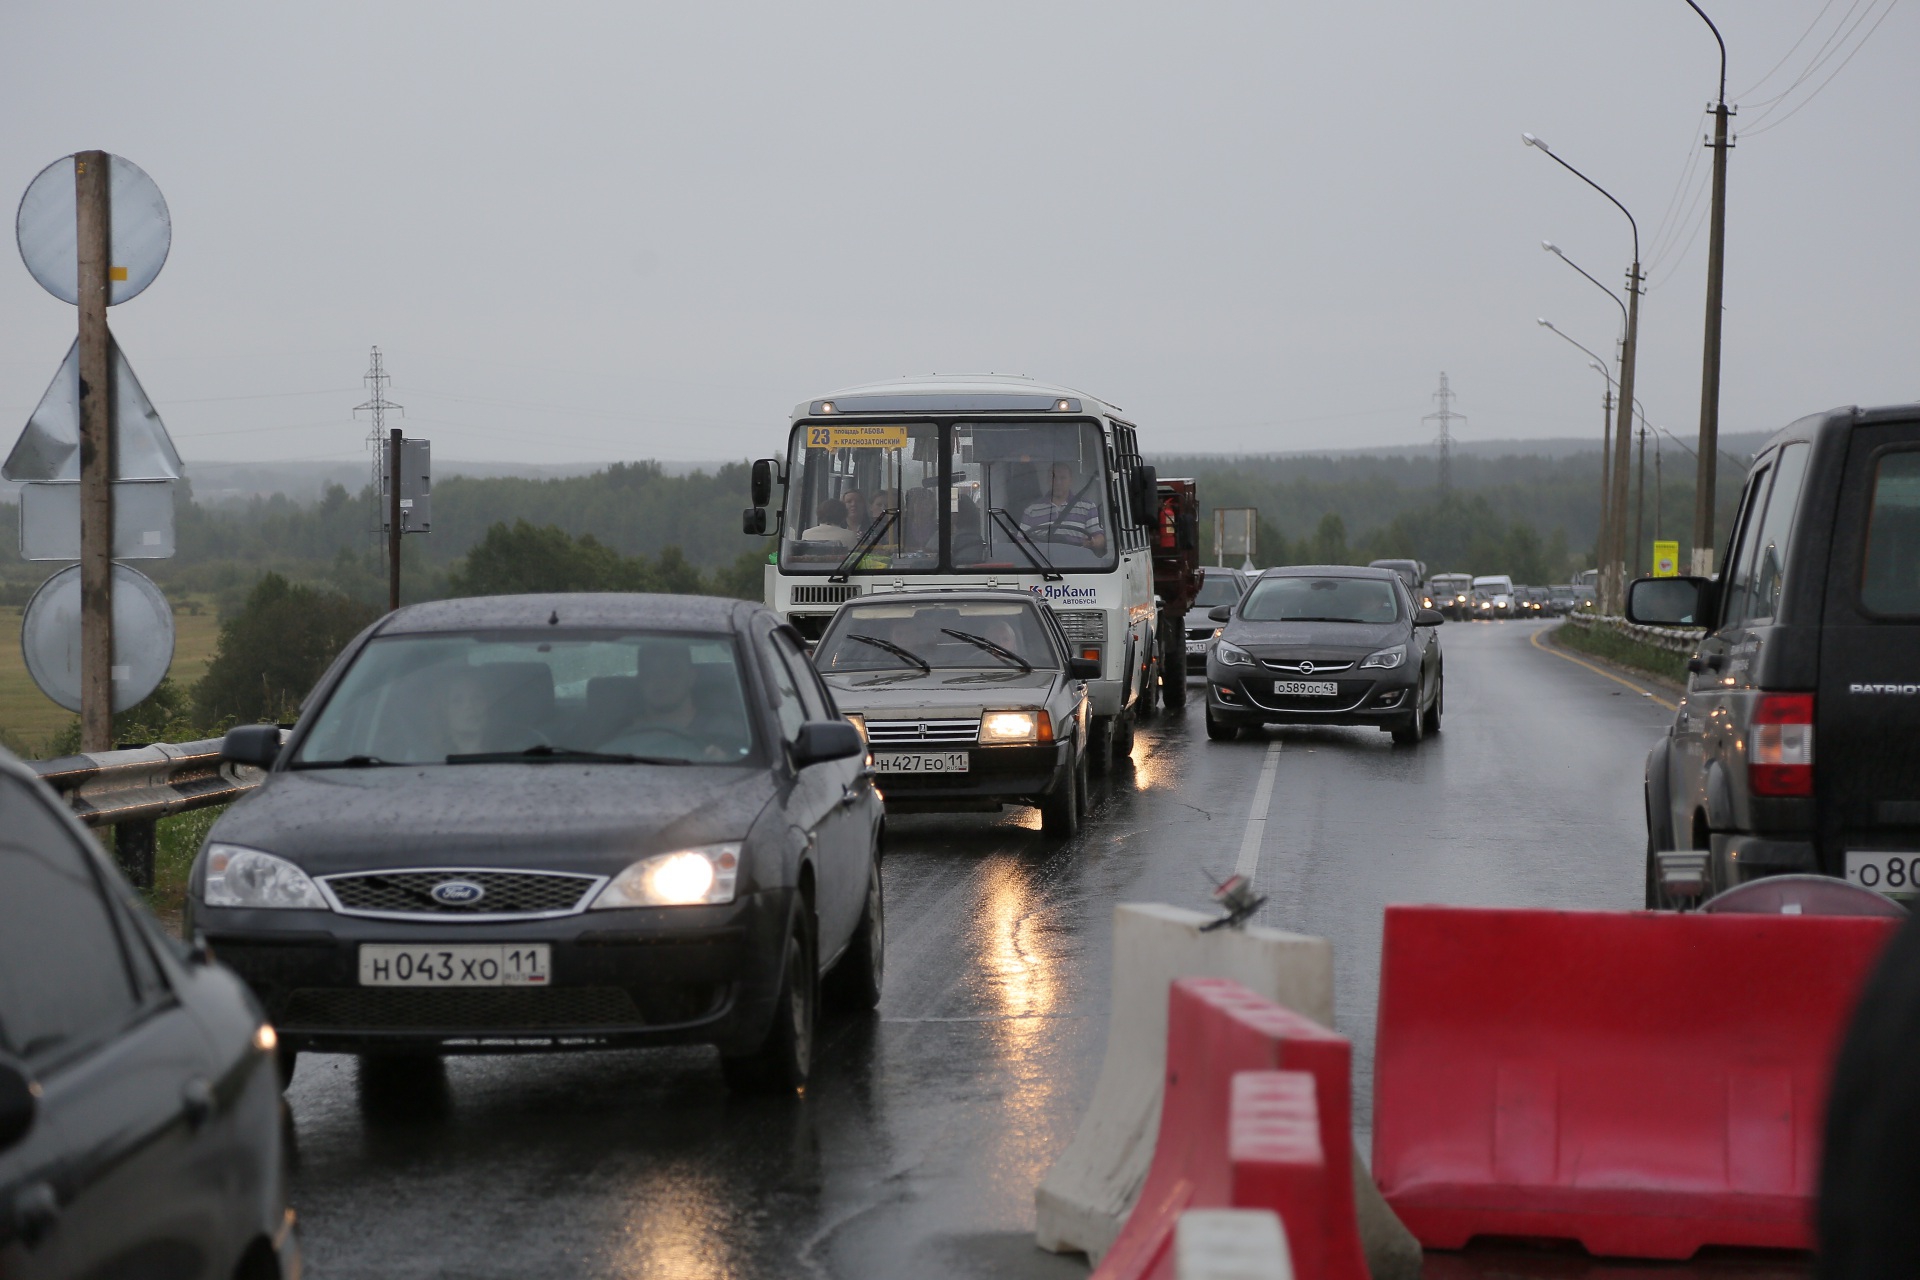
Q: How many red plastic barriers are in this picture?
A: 3